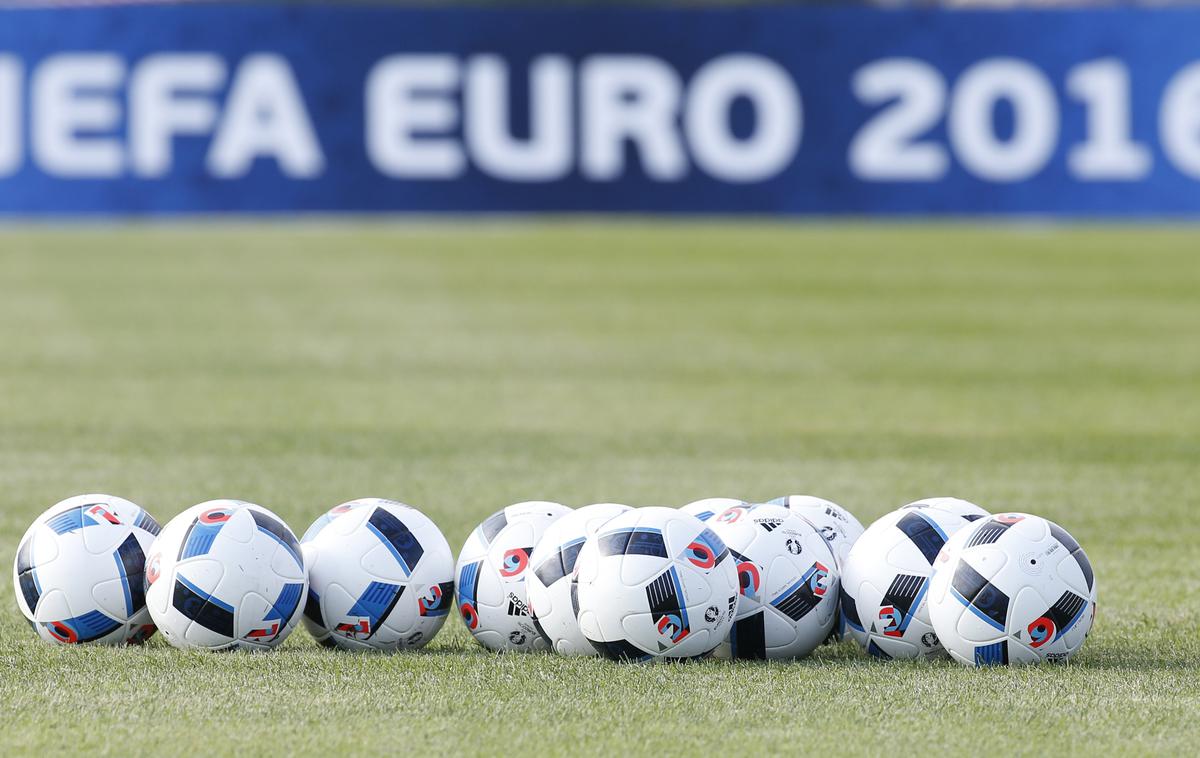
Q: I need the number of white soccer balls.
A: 12